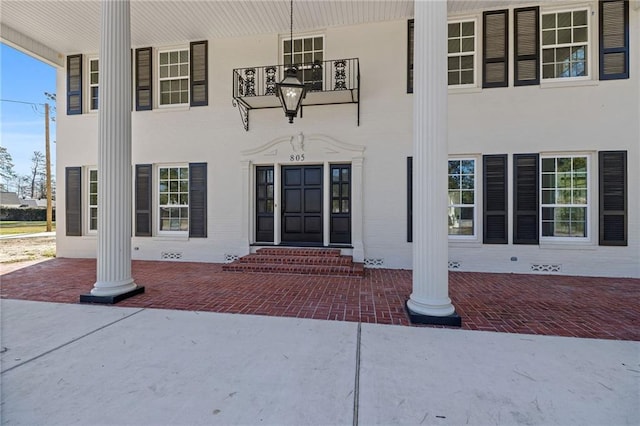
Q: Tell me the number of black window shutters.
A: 14